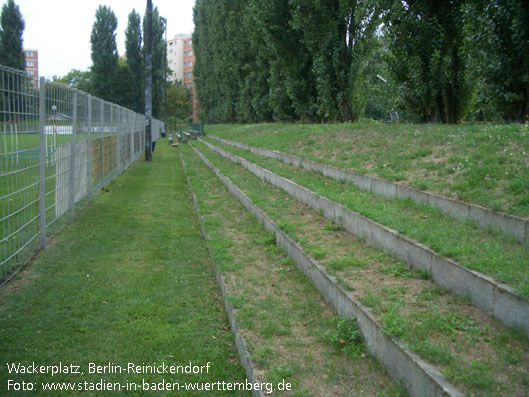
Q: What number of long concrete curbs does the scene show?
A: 4